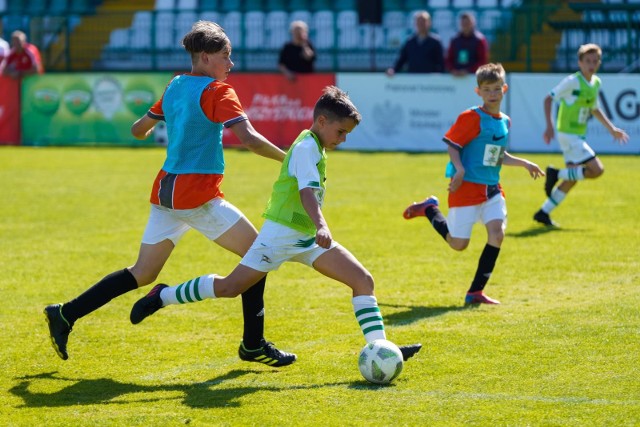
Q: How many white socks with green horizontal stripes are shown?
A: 4